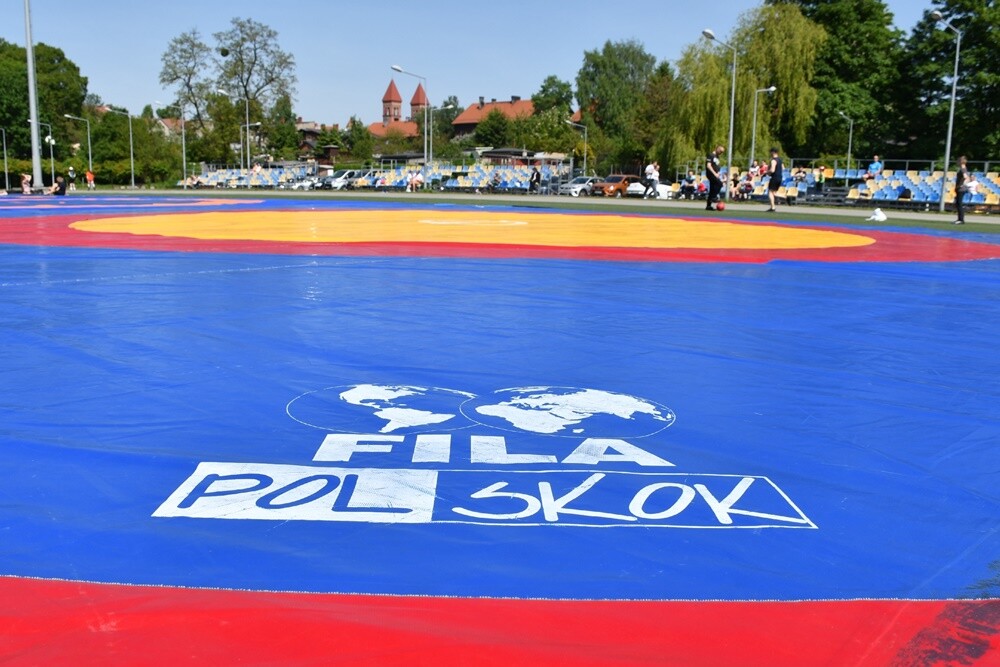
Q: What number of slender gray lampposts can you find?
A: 14